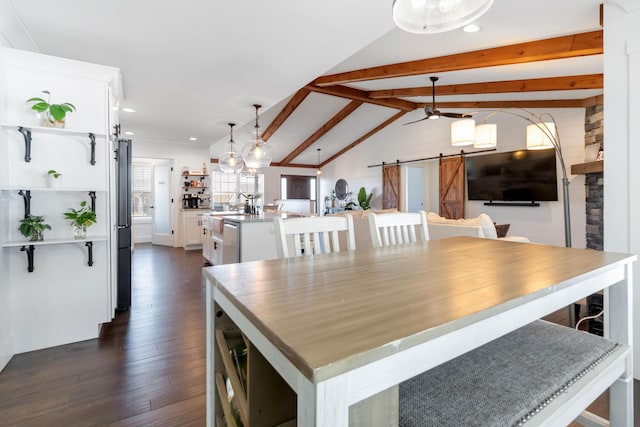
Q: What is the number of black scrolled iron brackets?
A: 6